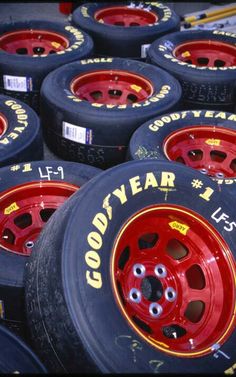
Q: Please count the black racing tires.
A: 9